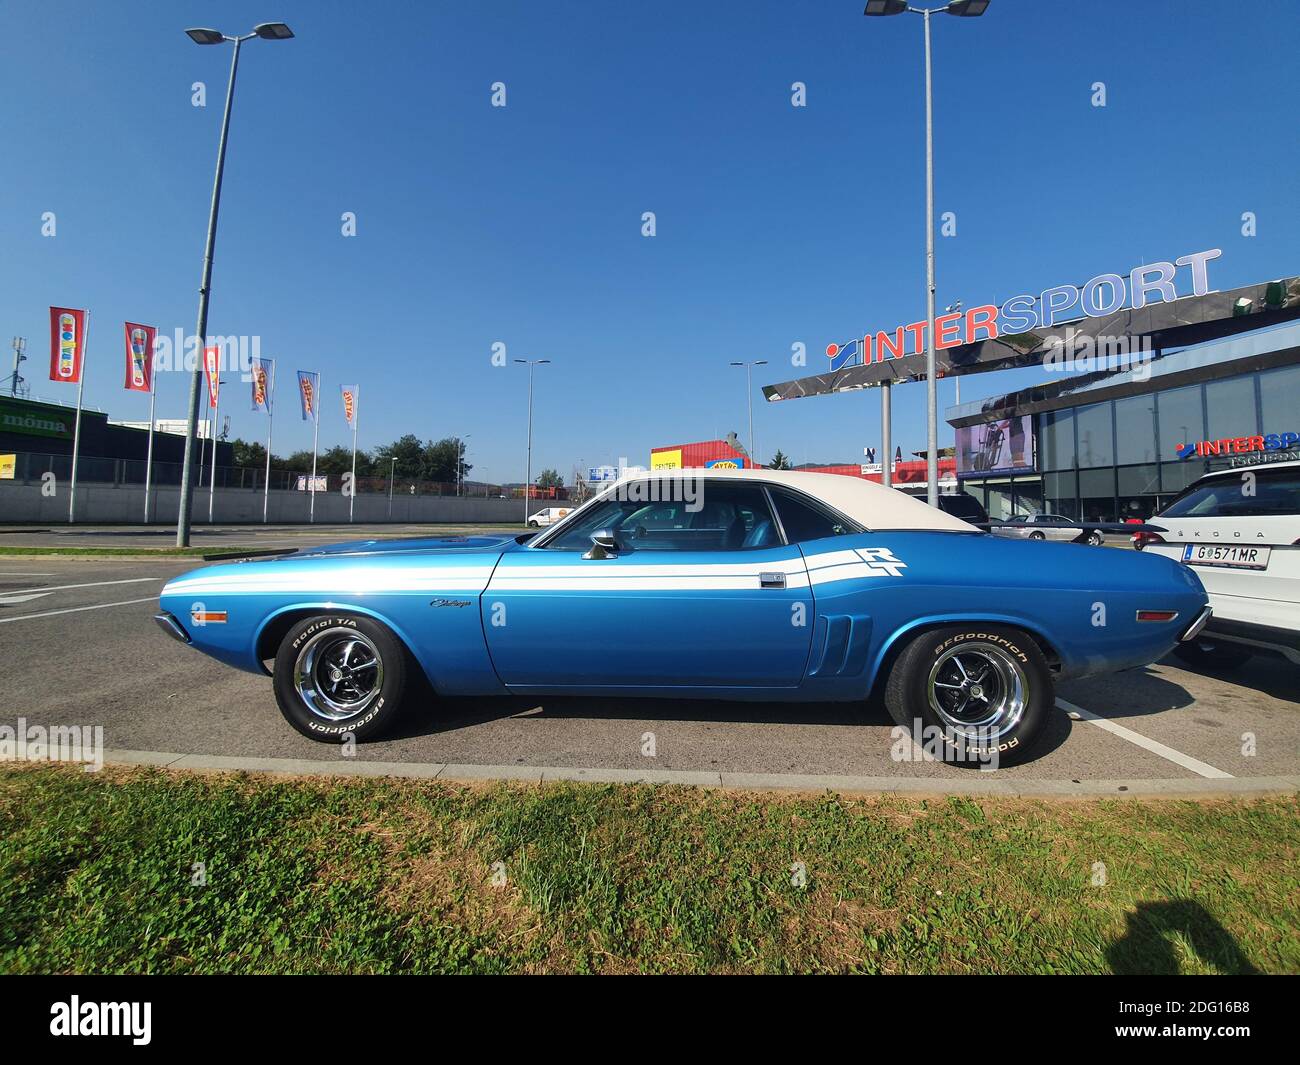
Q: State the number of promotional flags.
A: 6